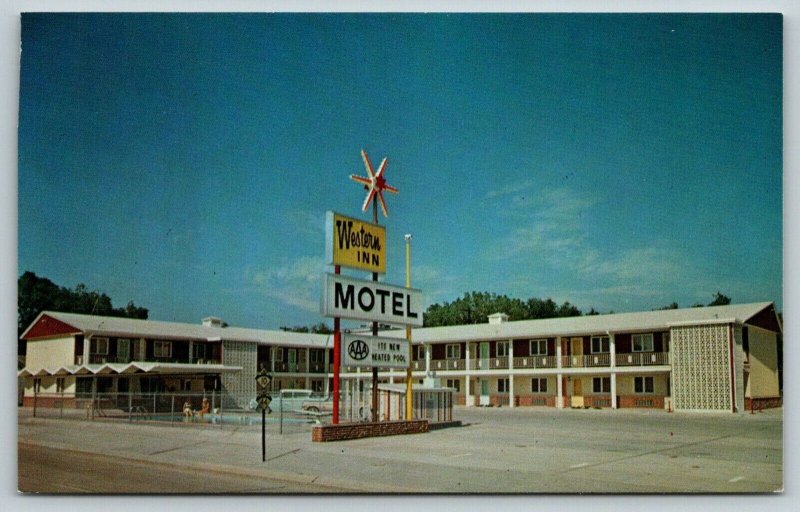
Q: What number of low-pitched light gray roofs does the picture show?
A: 2